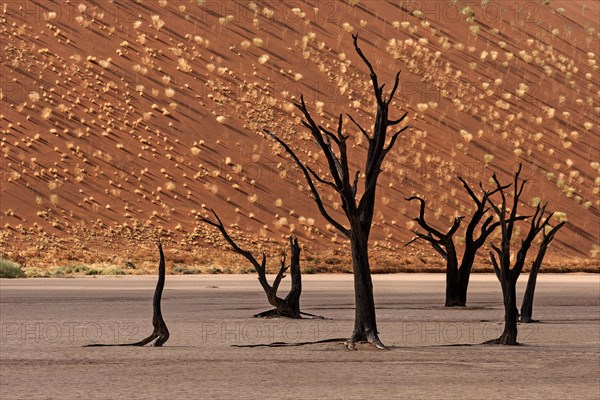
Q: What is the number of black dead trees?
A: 6